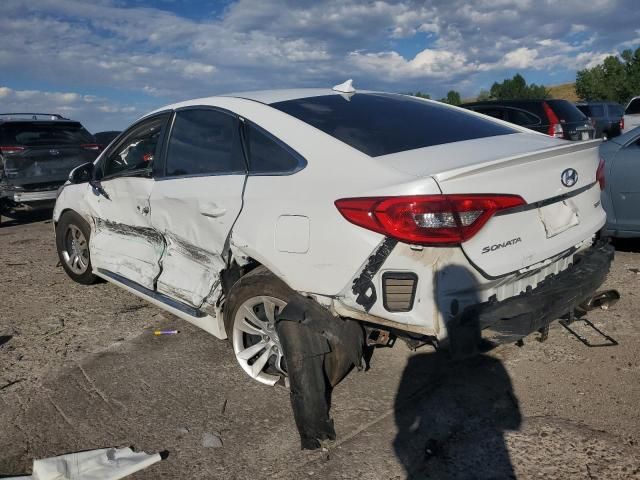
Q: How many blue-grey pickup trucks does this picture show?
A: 0